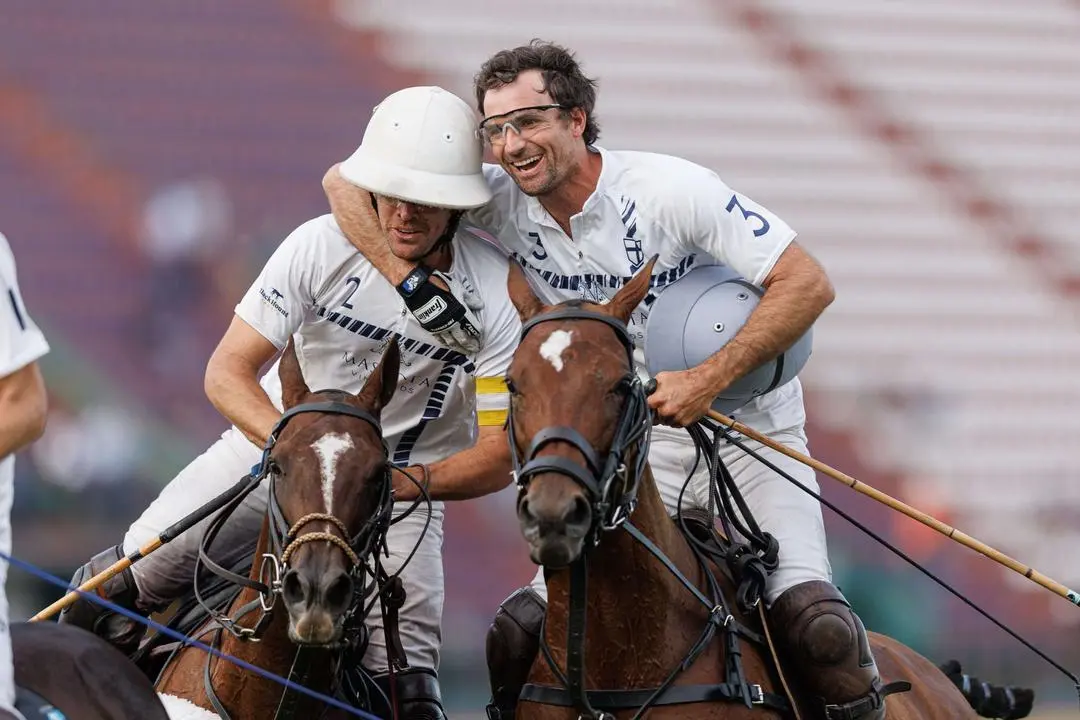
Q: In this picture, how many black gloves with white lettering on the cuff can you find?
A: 1